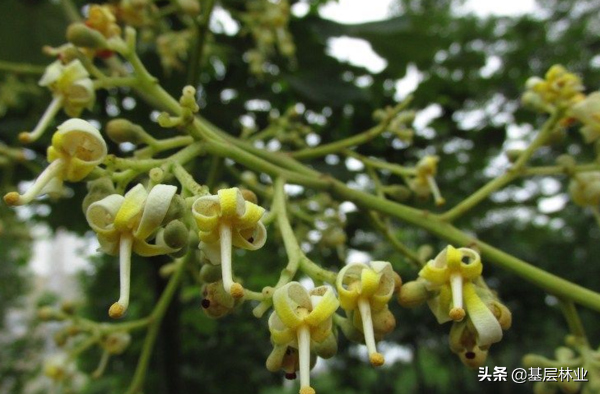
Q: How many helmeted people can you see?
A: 0